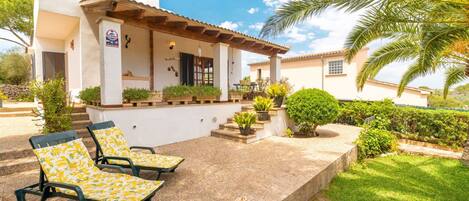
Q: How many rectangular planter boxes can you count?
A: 5